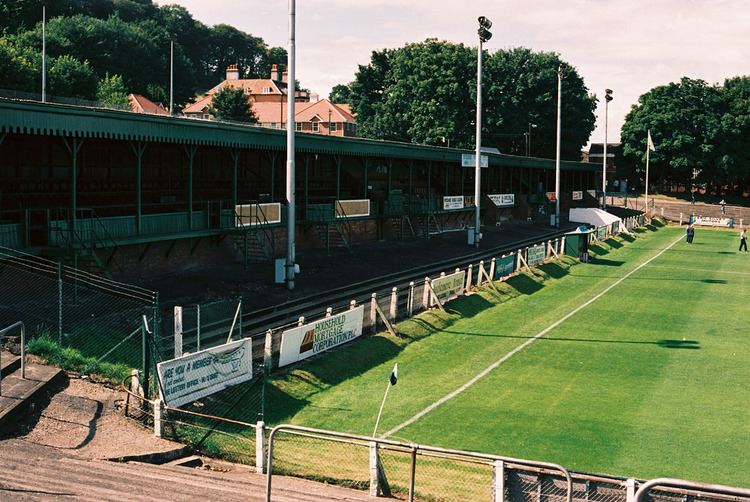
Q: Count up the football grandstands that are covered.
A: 1